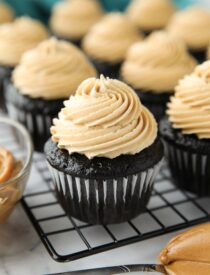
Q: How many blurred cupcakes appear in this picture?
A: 8